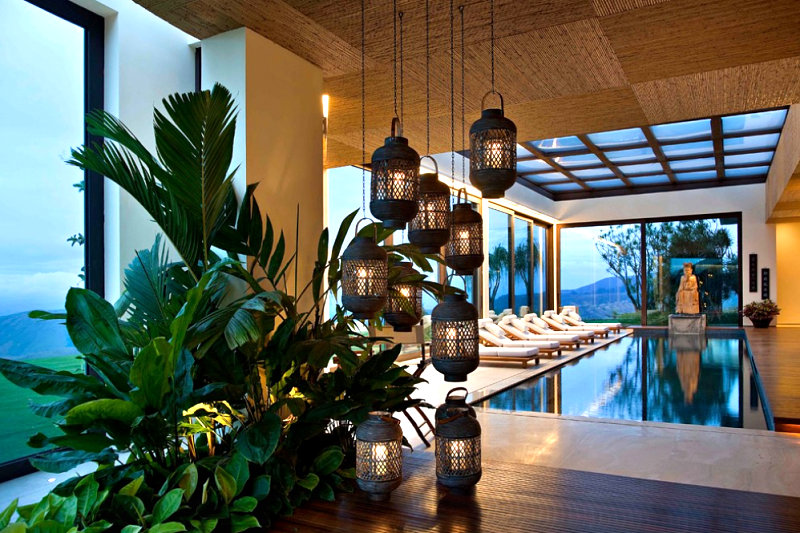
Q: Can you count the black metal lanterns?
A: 10